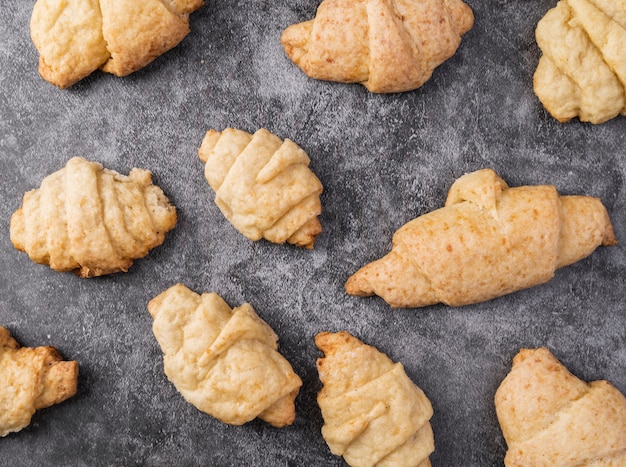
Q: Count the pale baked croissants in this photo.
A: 10